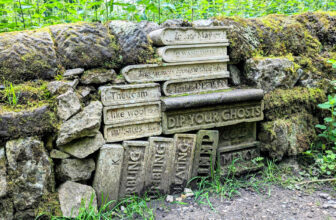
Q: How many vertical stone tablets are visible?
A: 5